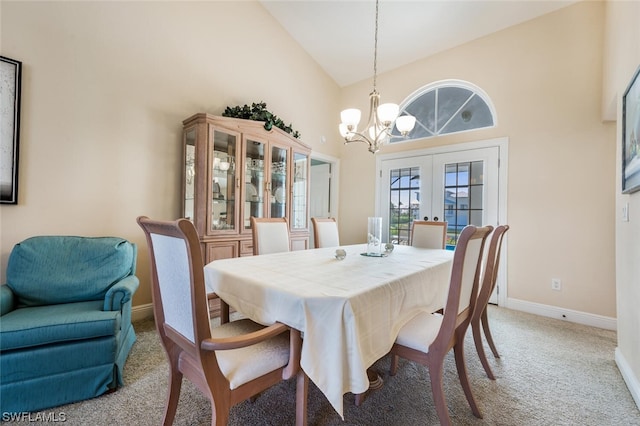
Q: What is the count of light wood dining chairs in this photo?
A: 6